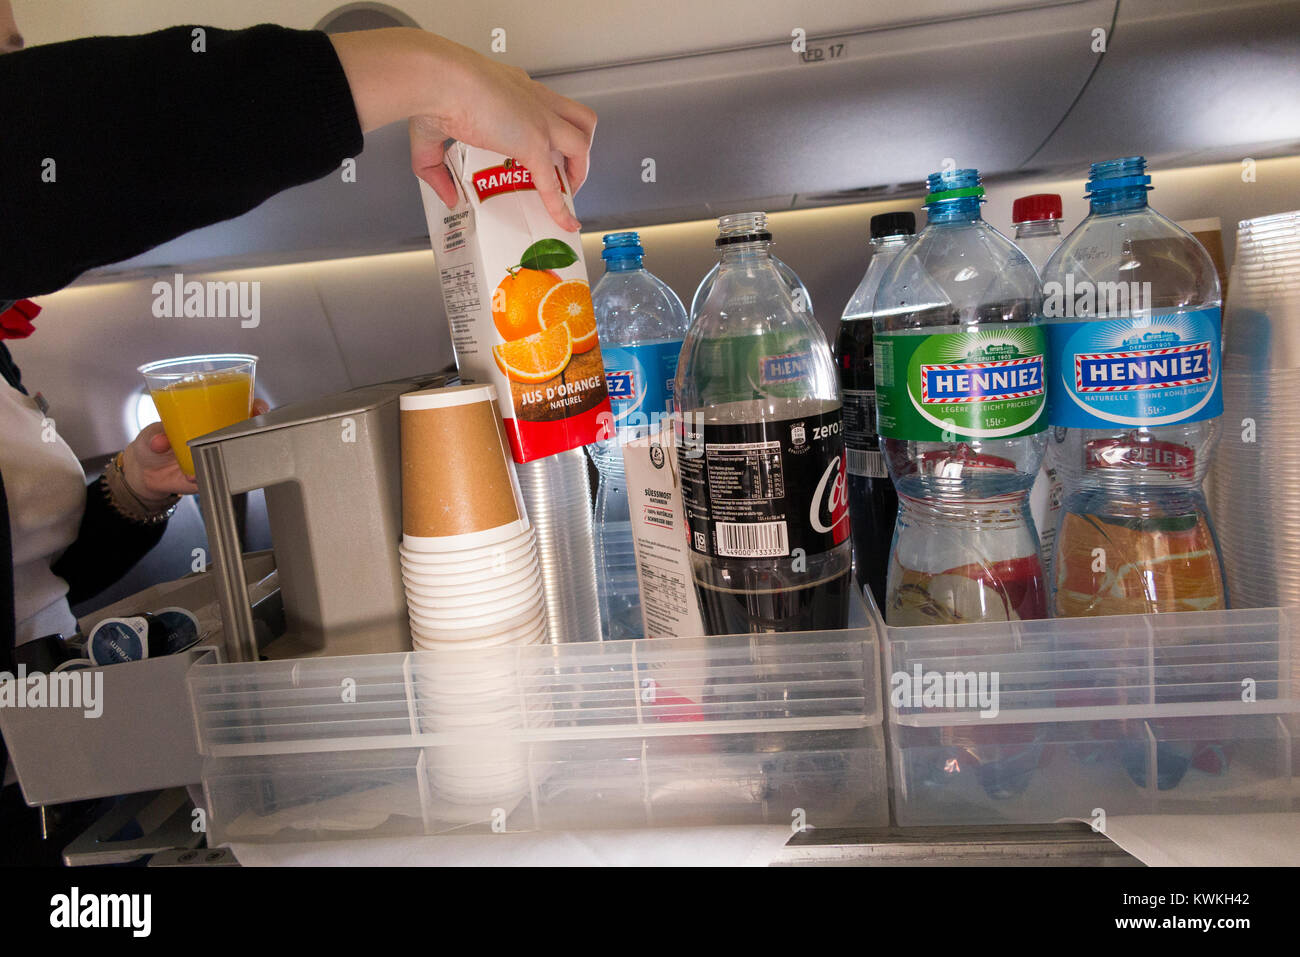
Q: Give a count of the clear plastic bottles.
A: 7